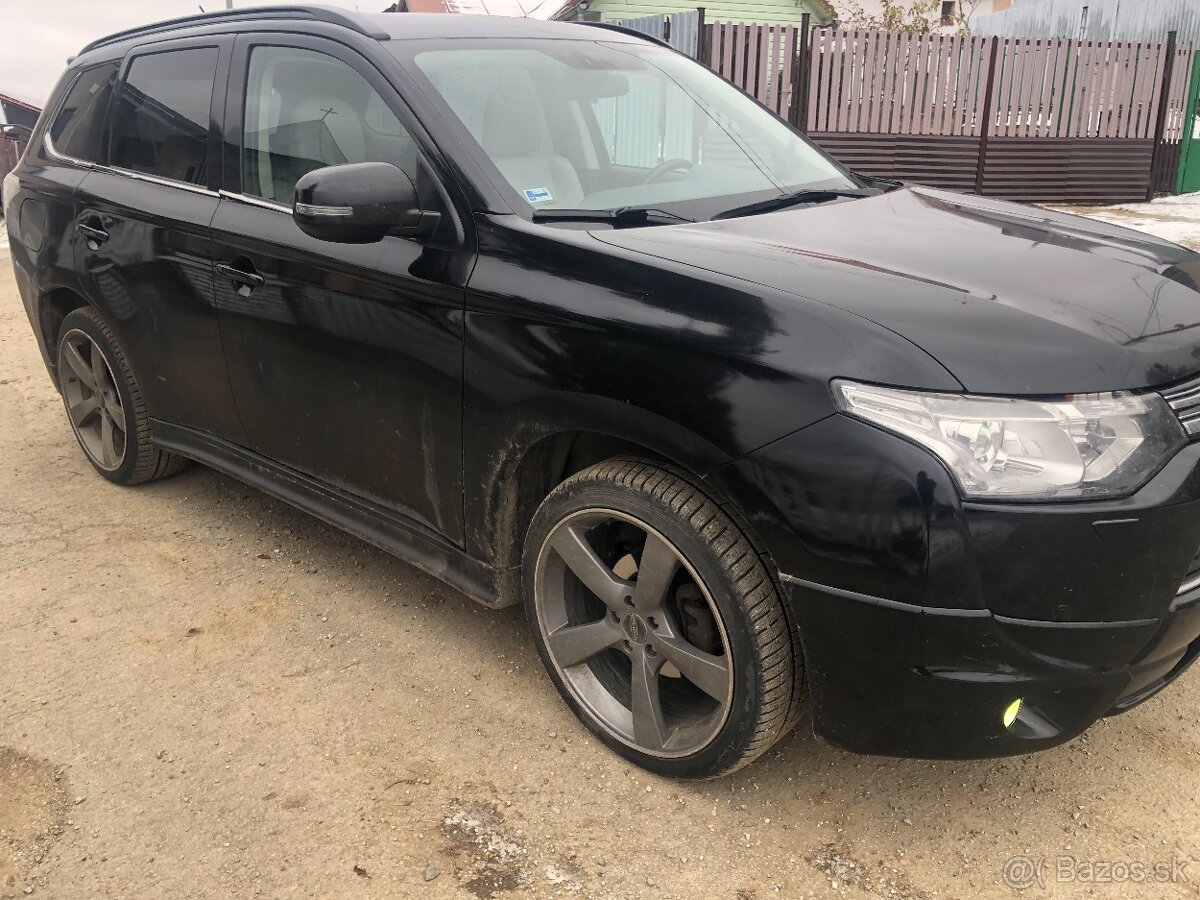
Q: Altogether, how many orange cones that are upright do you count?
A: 0